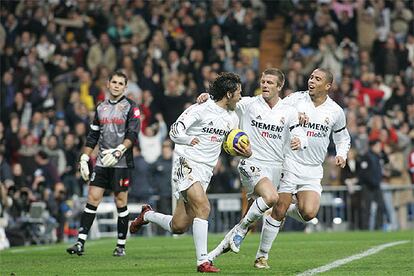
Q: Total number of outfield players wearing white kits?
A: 3